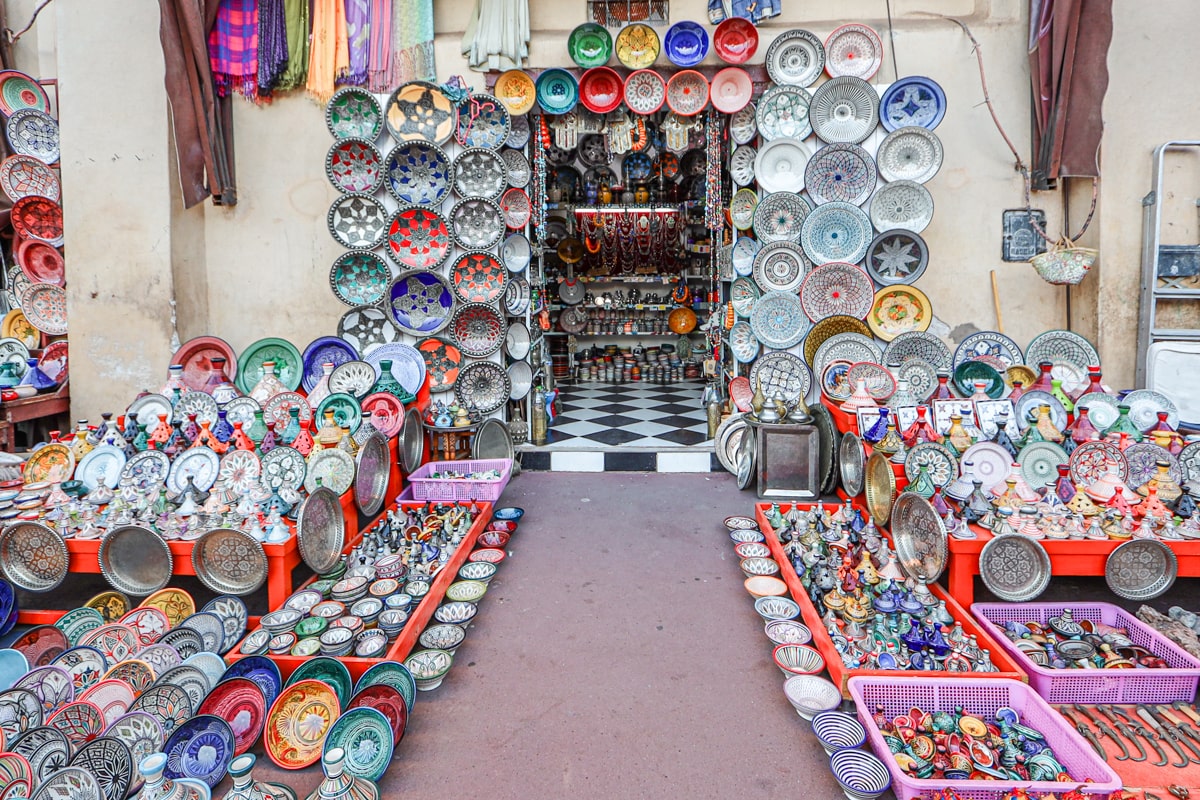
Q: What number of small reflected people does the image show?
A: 0